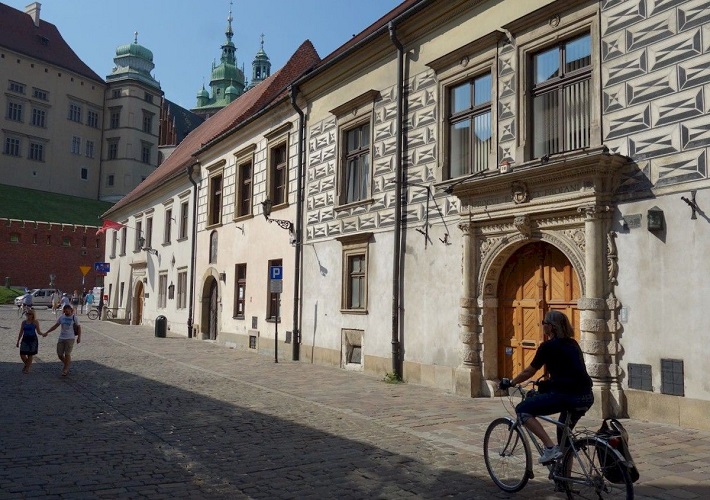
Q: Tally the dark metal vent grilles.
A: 2